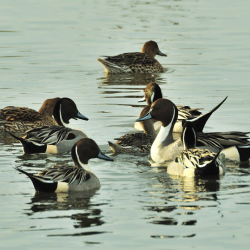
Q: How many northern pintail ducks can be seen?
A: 8